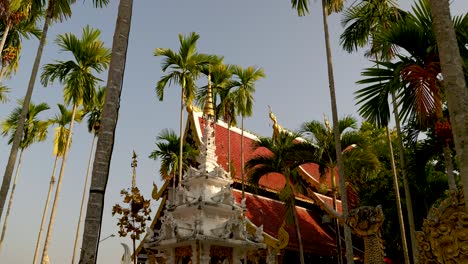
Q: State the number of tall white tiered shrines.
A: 1